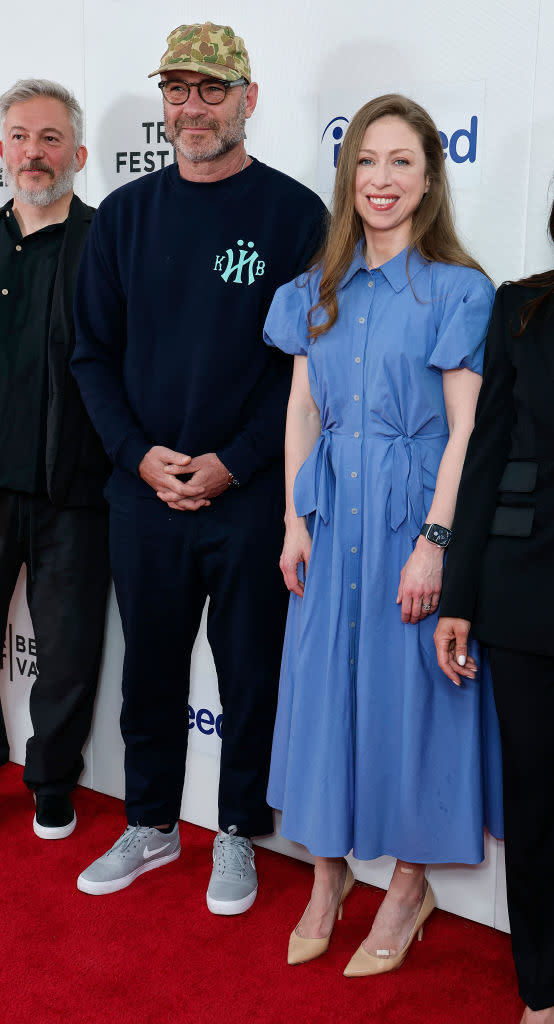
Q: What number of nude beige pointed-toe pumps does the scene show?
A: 2